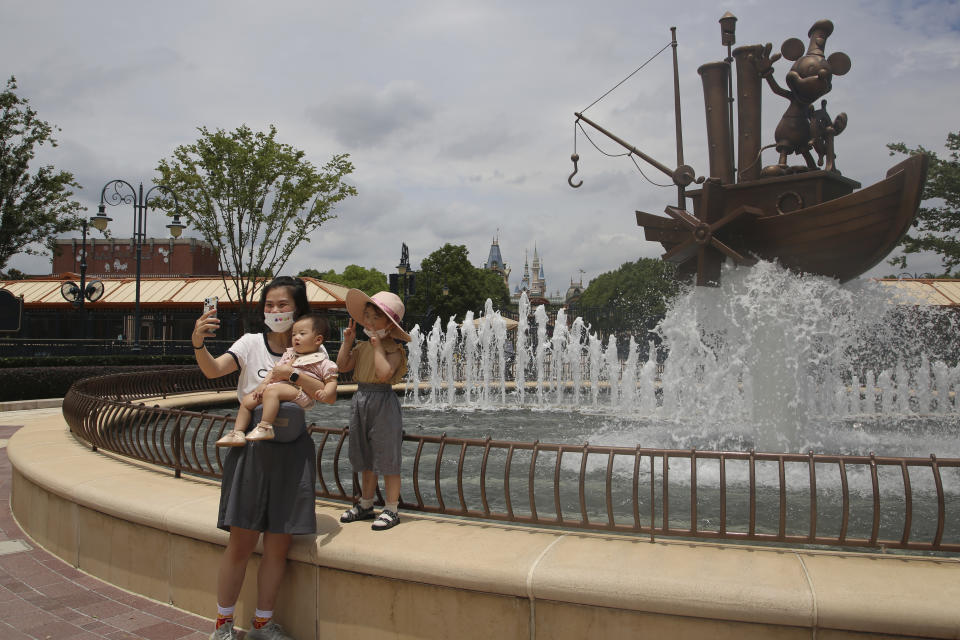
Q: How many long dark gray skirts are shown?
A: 2